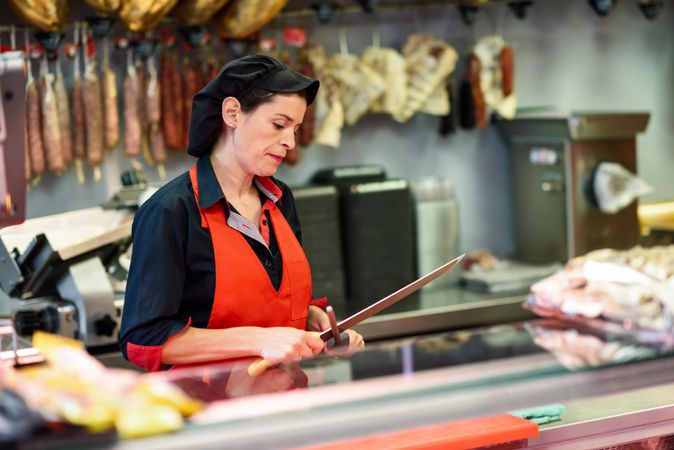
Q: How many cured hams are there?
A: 5